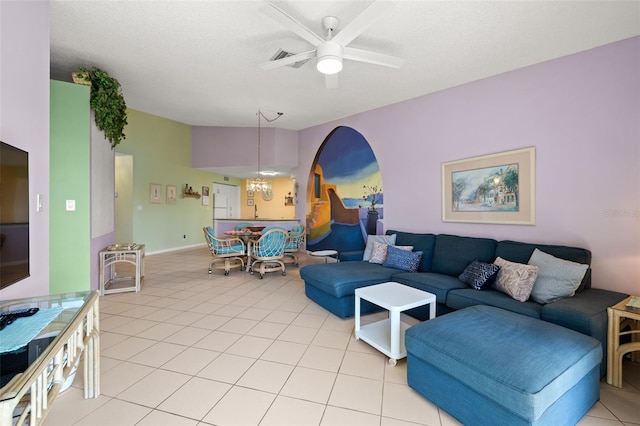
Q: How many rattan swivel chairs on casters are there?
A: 4